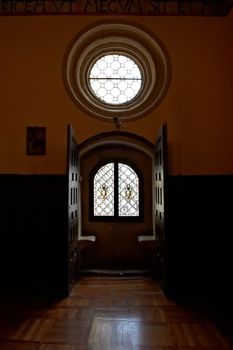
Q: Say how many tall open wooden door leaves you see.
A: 2